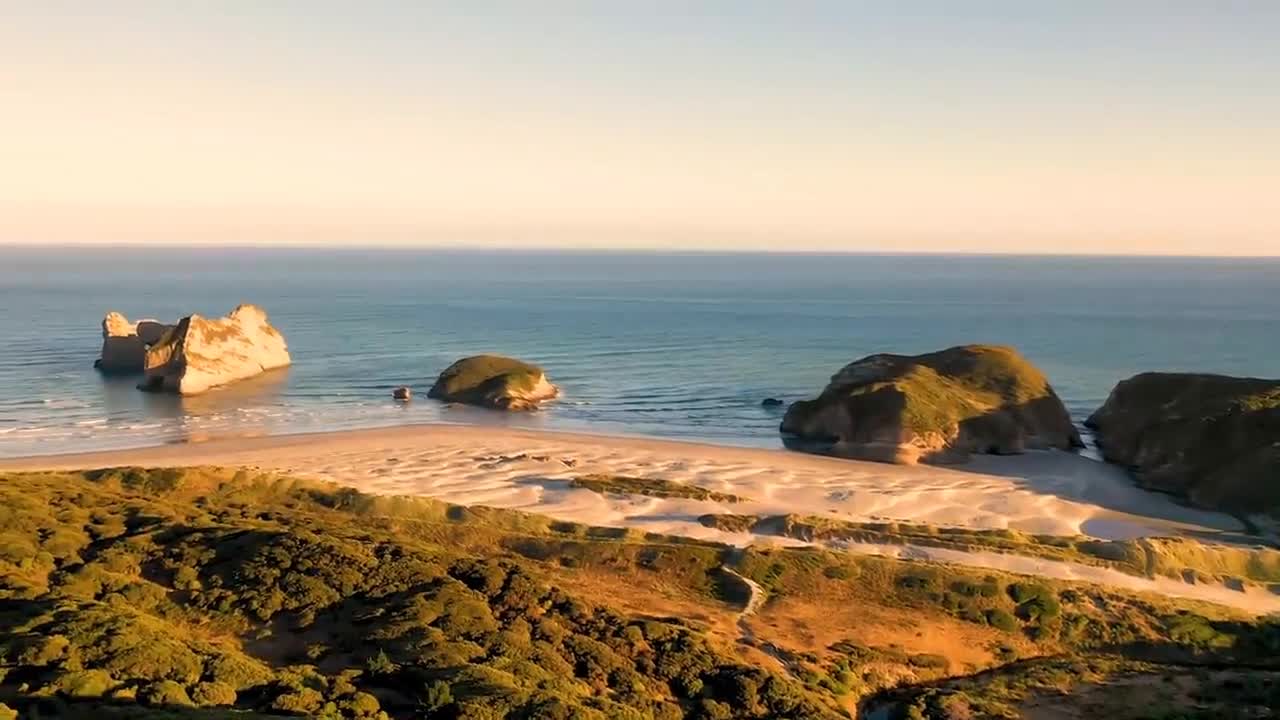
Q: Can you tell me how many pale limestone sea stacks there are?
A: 2